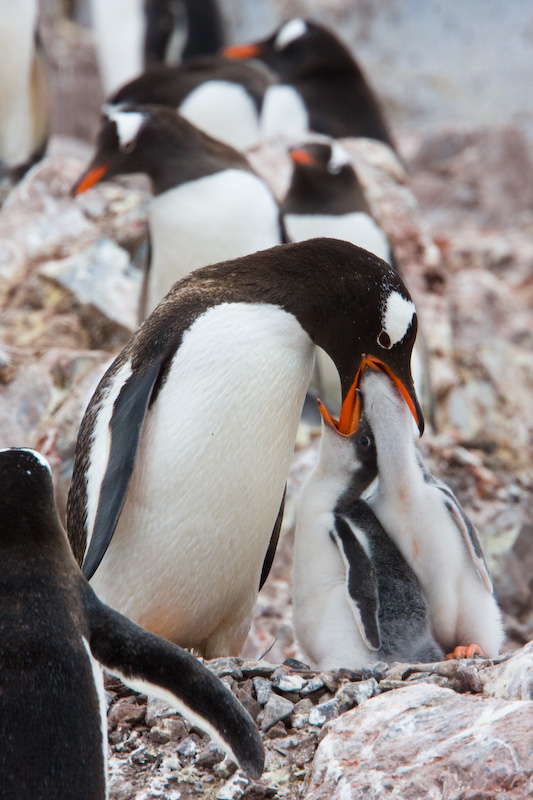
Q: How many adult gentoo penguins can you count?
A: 8